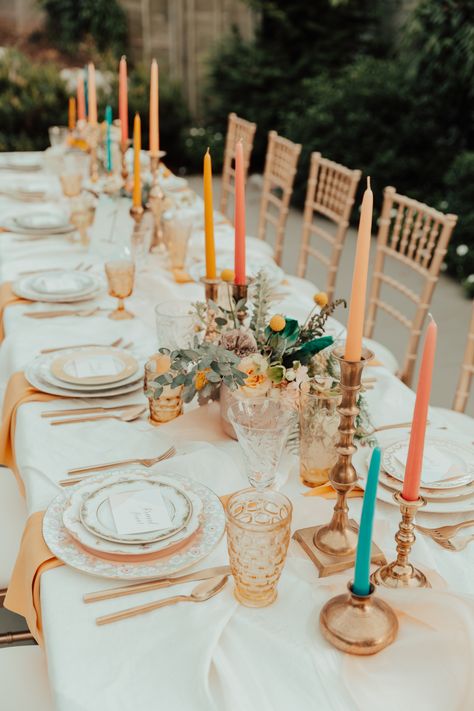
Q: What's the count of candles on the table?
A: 13